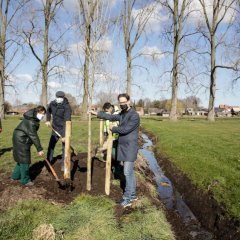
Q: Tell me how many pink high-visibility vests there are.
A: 0